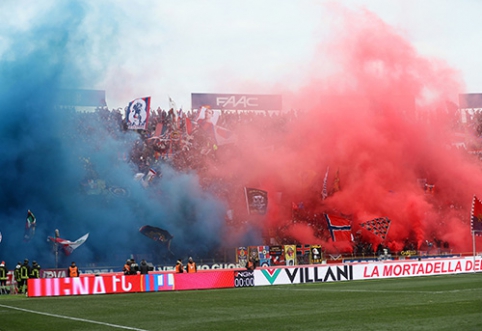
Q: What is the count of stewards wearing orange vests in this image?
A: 5